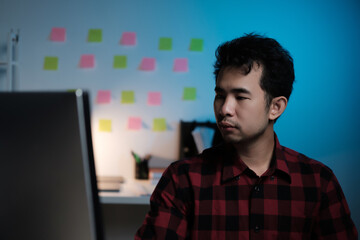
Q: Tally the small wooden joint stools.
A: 0